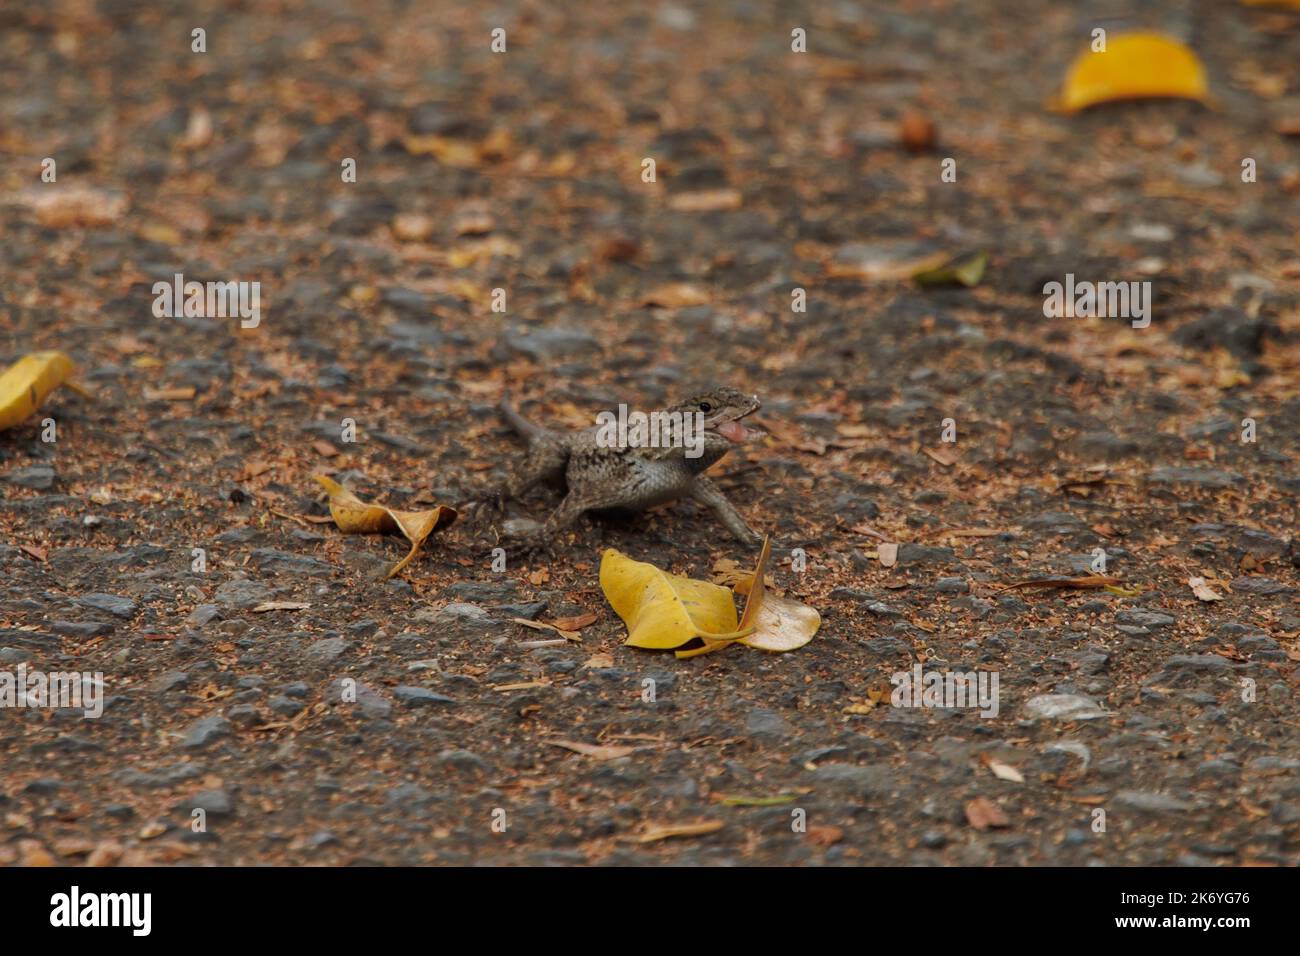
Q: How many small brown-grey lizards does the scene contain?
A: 1